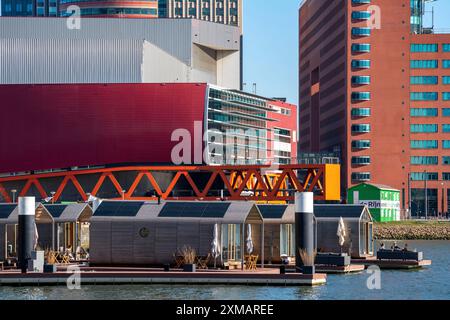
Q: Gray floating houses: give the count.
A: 5